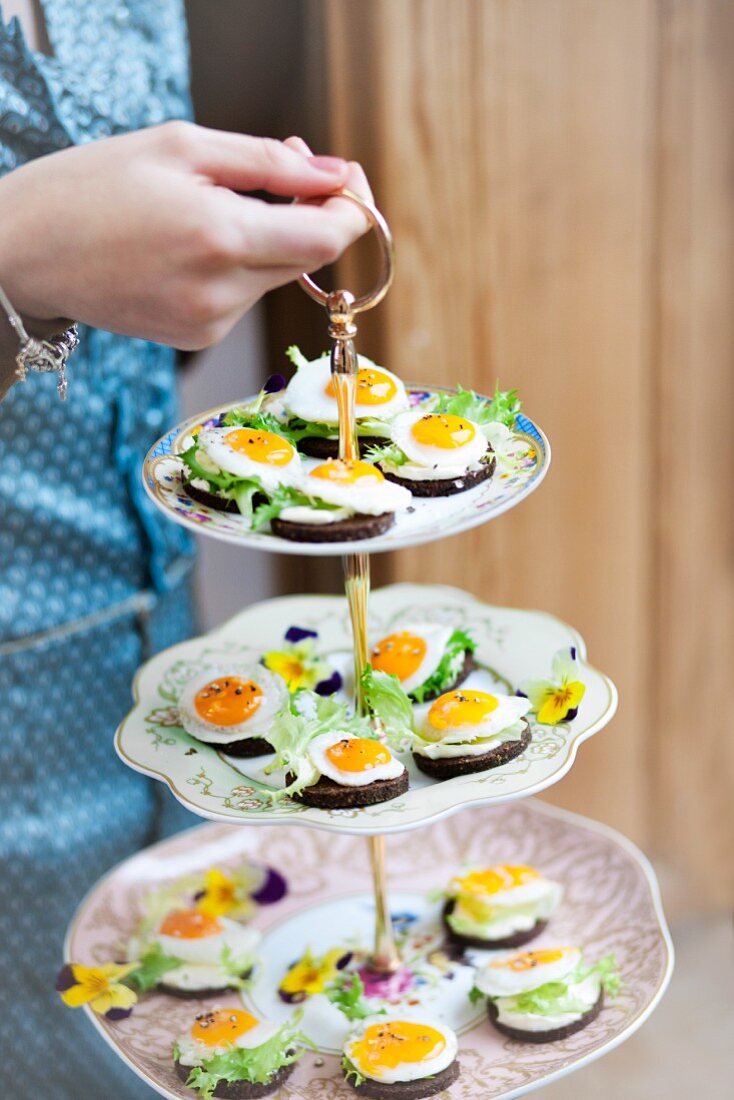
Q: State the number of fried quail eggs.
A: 13